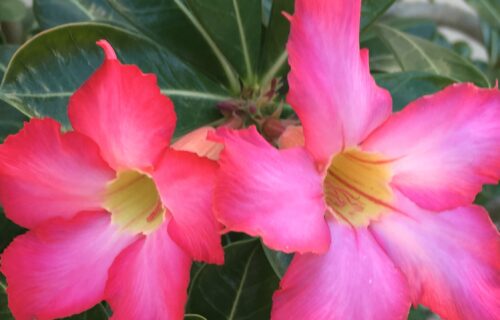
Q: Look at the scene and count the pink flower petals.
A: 10